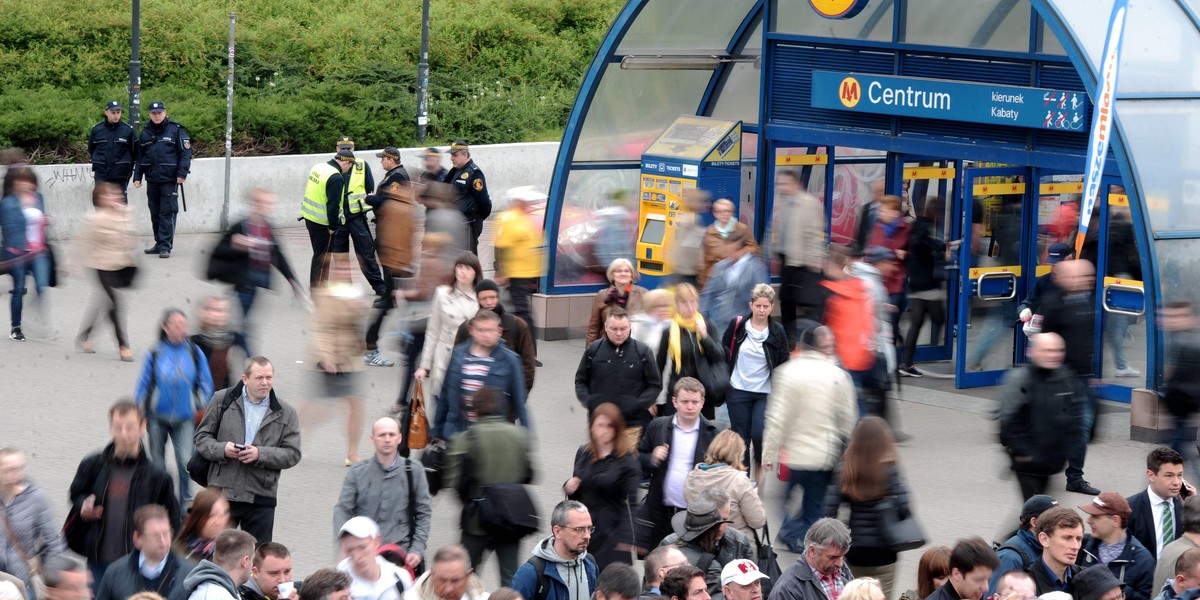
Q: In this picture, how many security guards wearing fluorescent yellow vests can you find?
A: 2